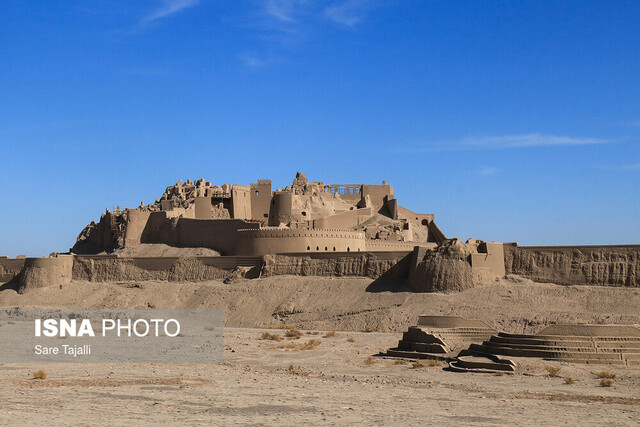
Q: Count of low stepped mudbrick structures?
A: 2